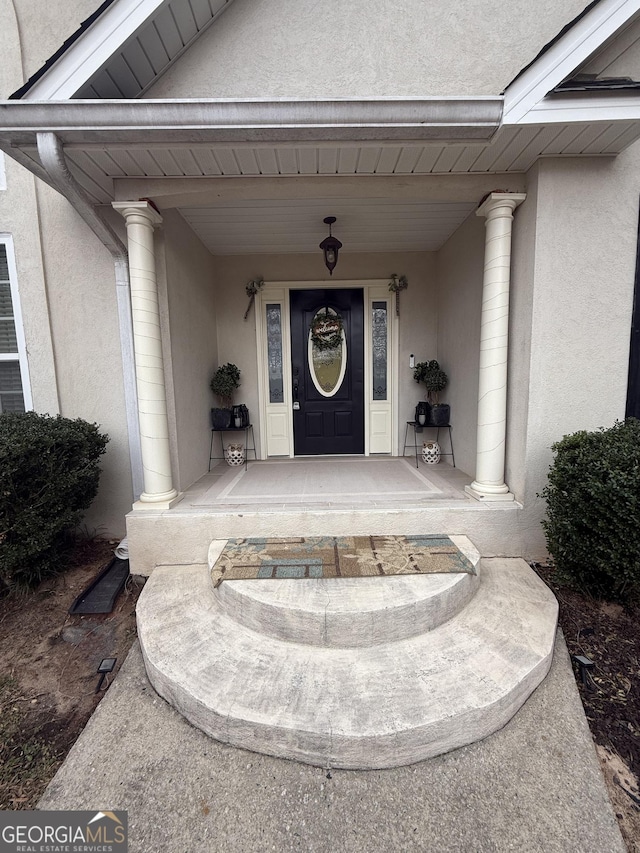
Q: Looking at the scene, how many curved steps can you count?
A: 2